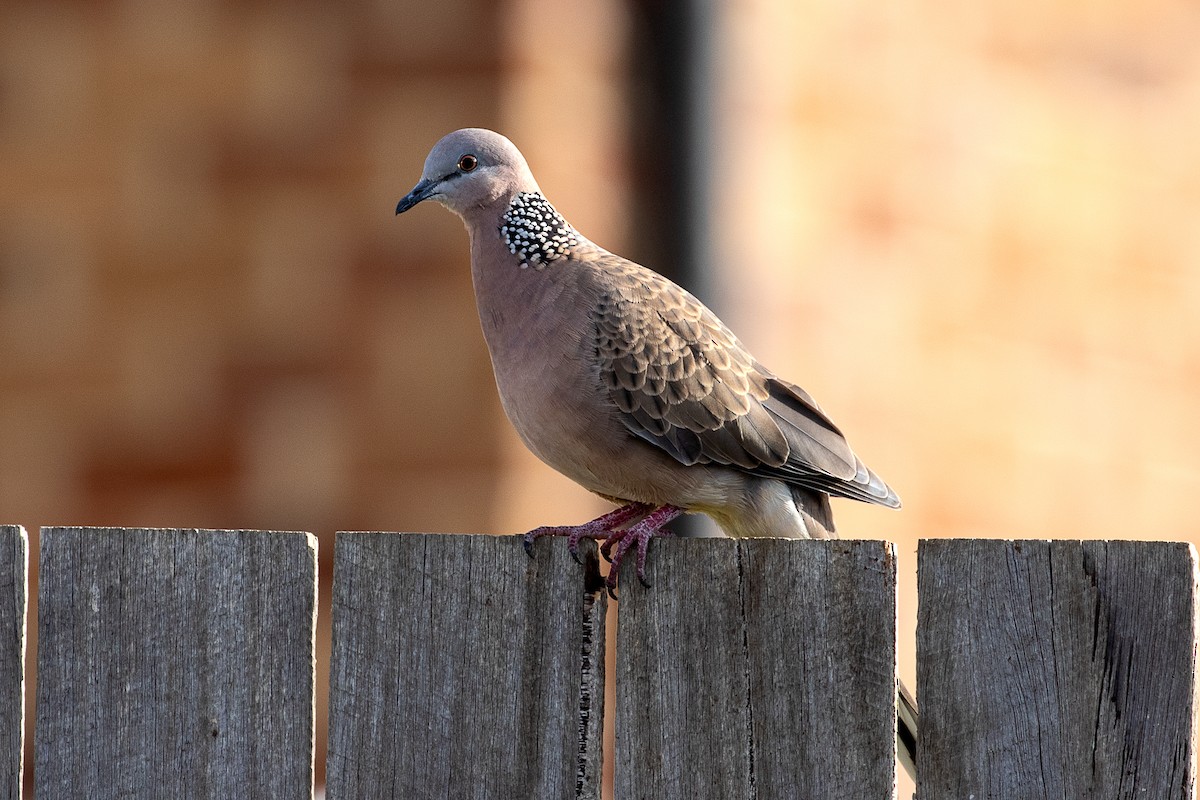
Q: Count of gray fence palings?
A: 5